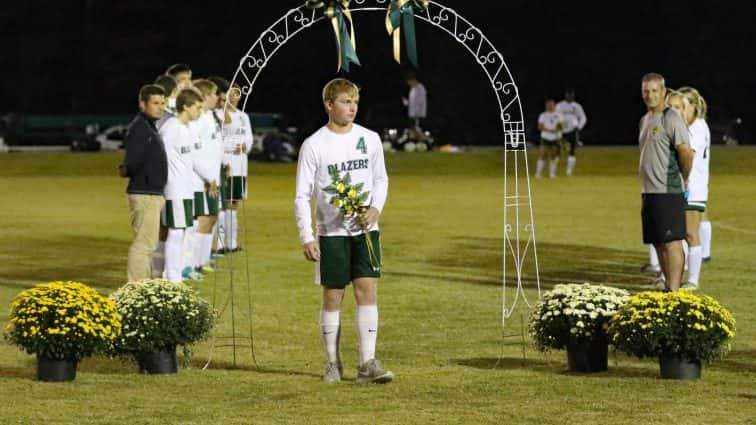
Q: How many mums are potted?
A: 4